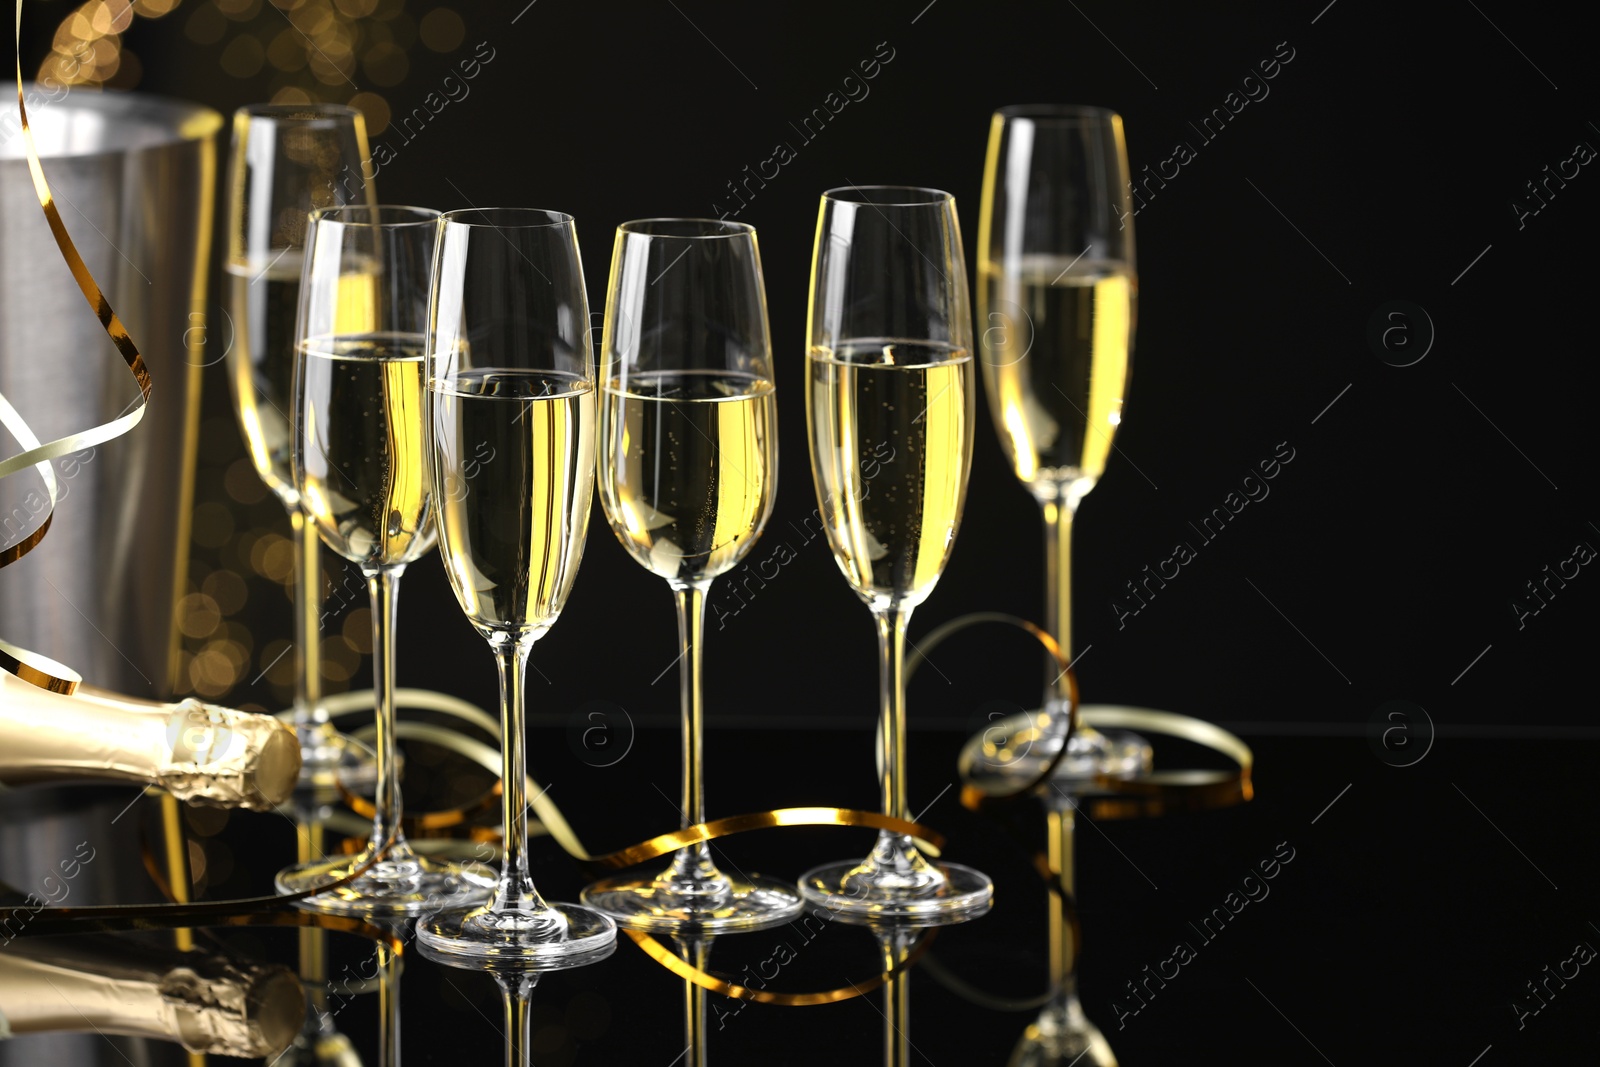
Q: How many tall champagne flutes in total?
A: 6